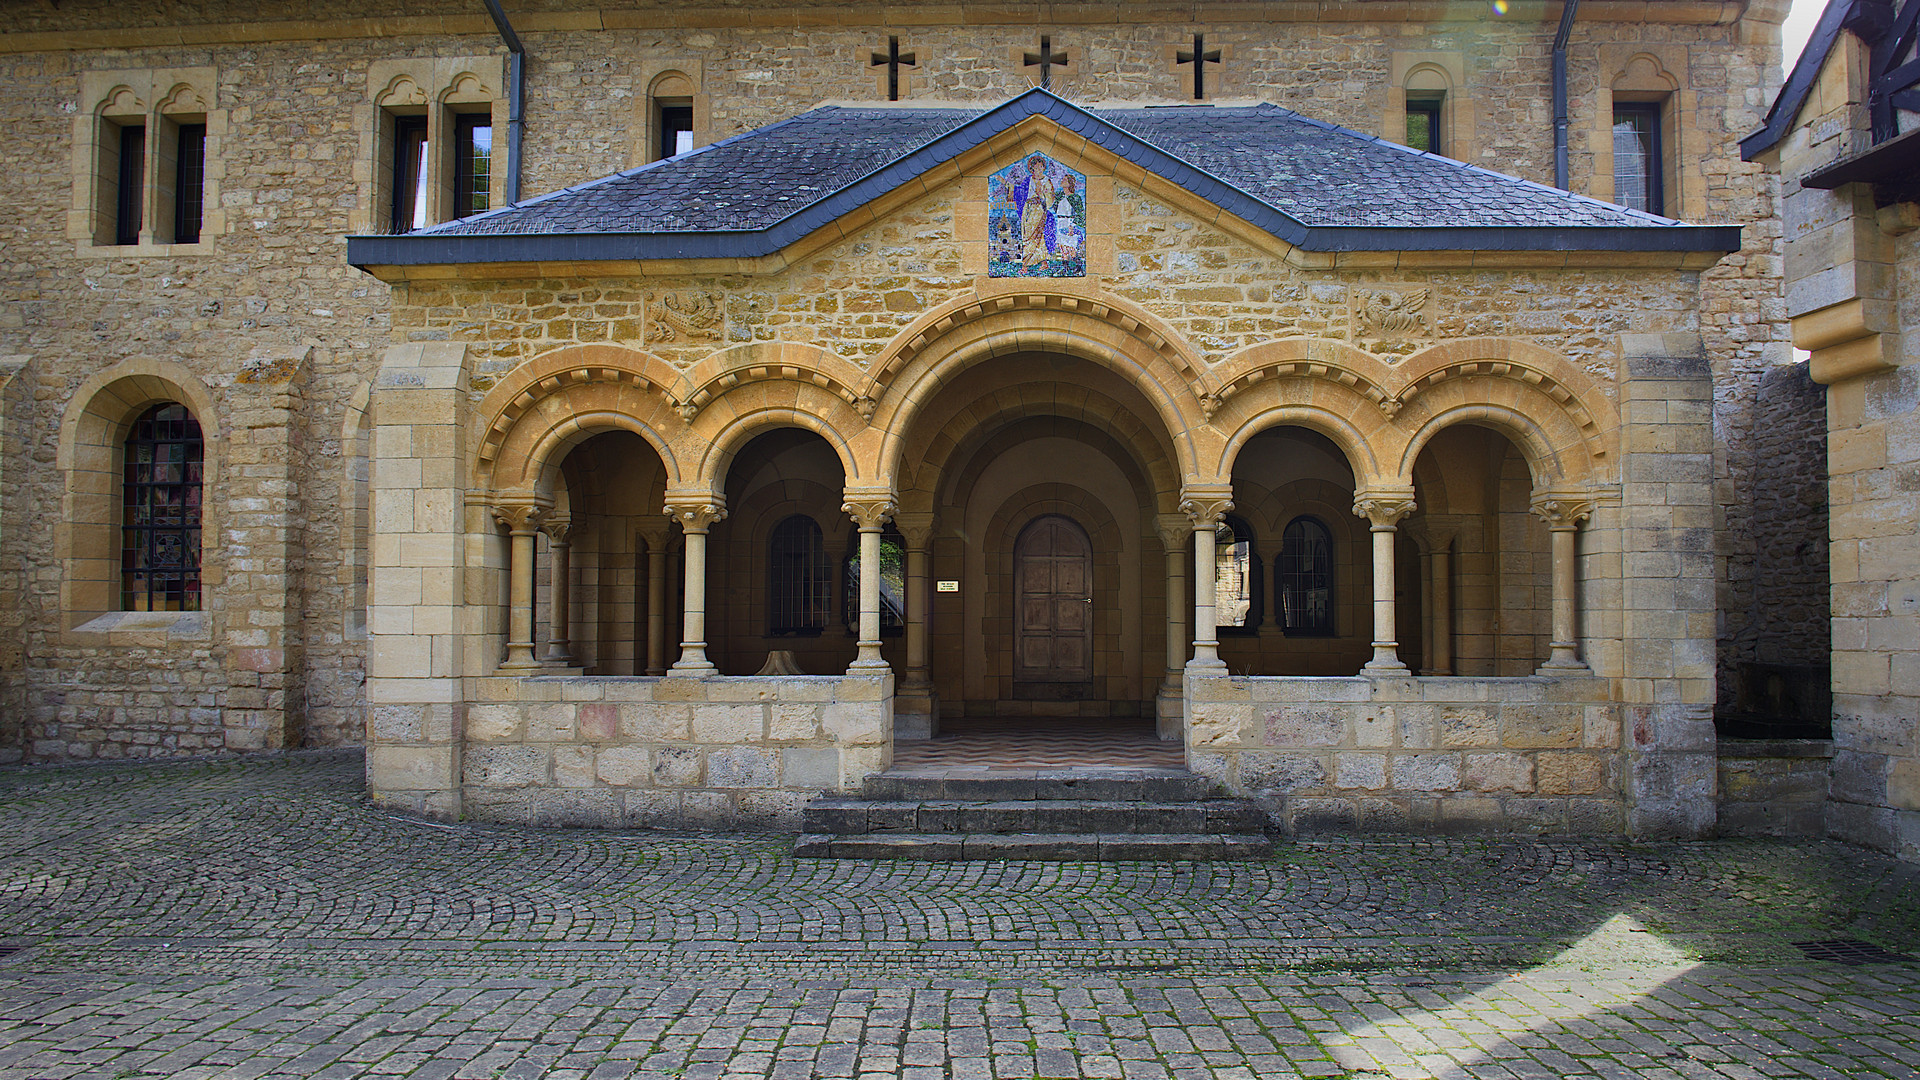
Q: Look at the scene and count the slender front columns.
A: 6